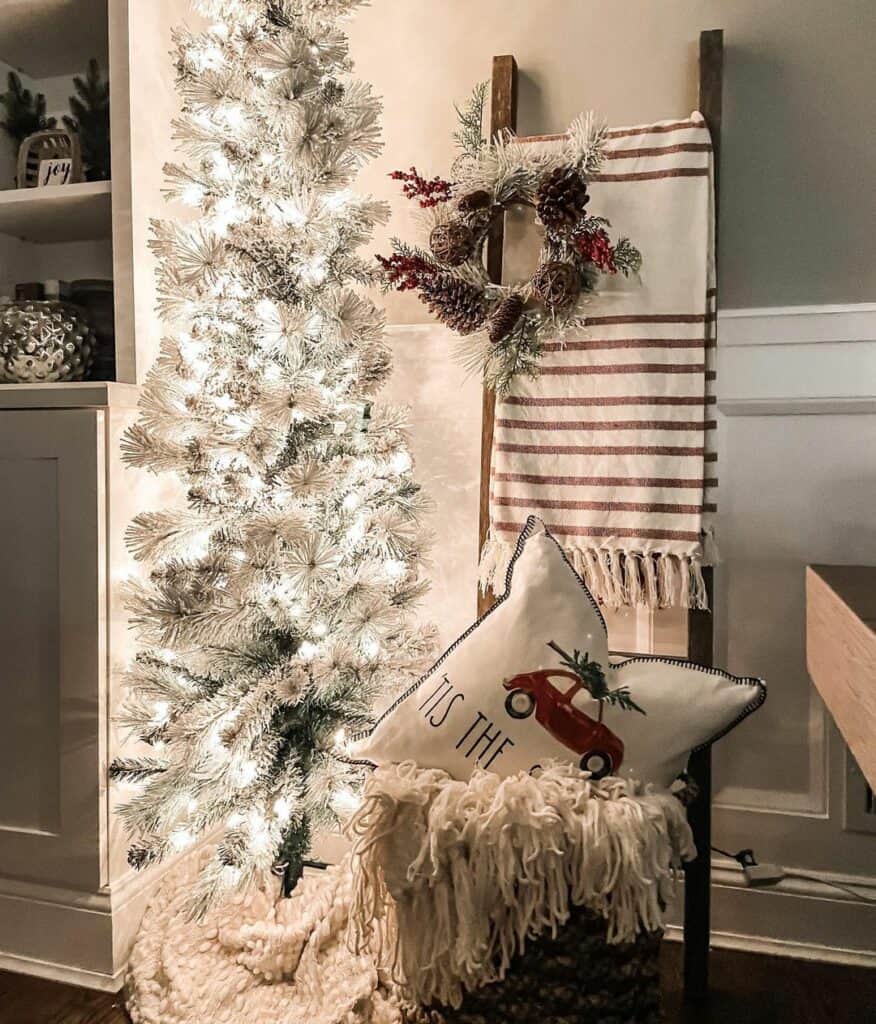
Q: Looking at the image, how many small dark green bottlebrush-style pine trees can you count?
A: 2